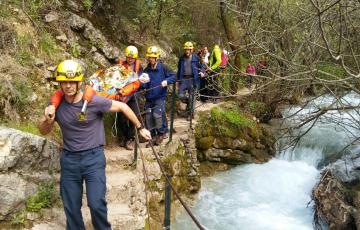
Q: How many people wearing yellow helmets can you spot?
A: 4